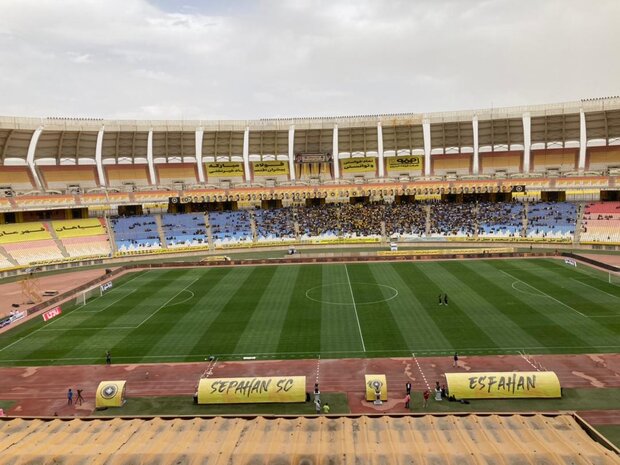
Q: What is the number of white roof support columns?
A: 12